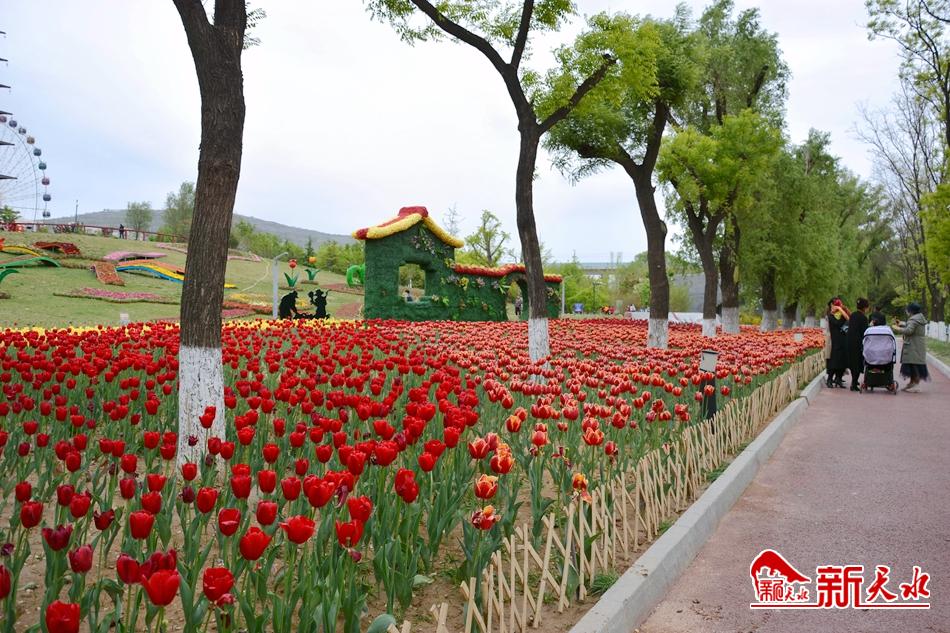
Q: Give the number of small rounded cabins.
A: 9